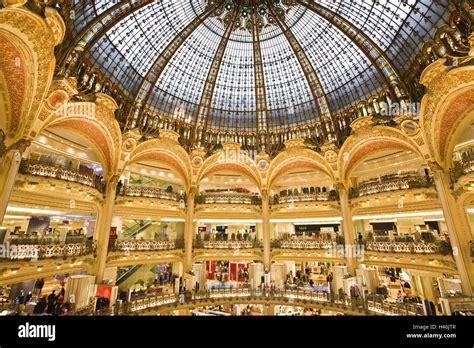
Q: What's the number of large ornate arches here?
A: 7